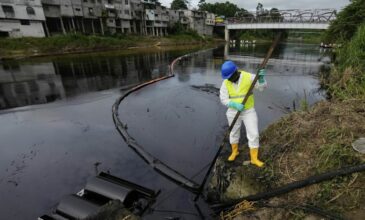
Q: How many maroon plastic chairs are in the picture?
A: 0